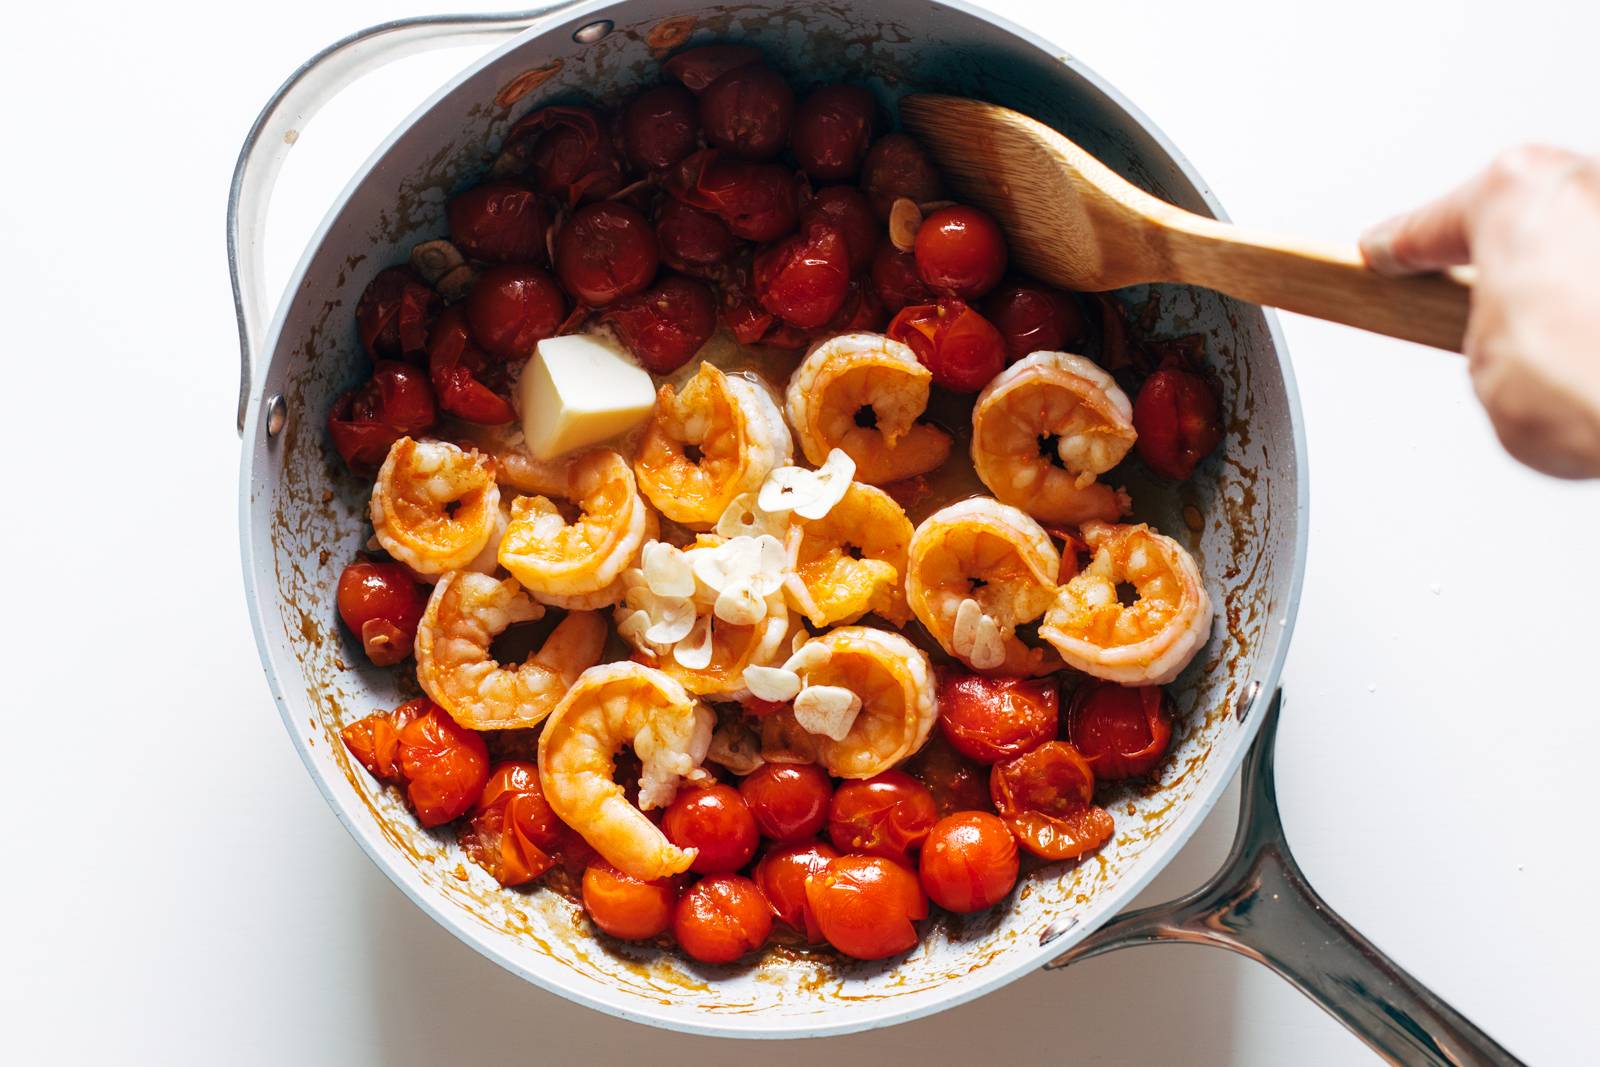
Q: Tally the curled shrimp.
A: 12